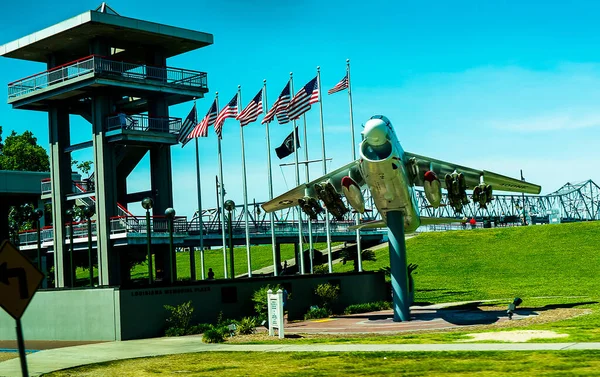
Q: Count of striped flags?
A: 7